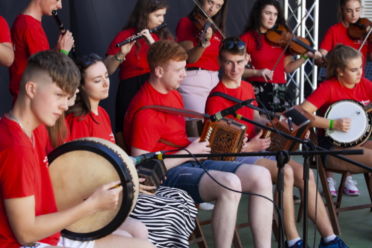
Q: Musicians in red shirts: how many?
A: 12